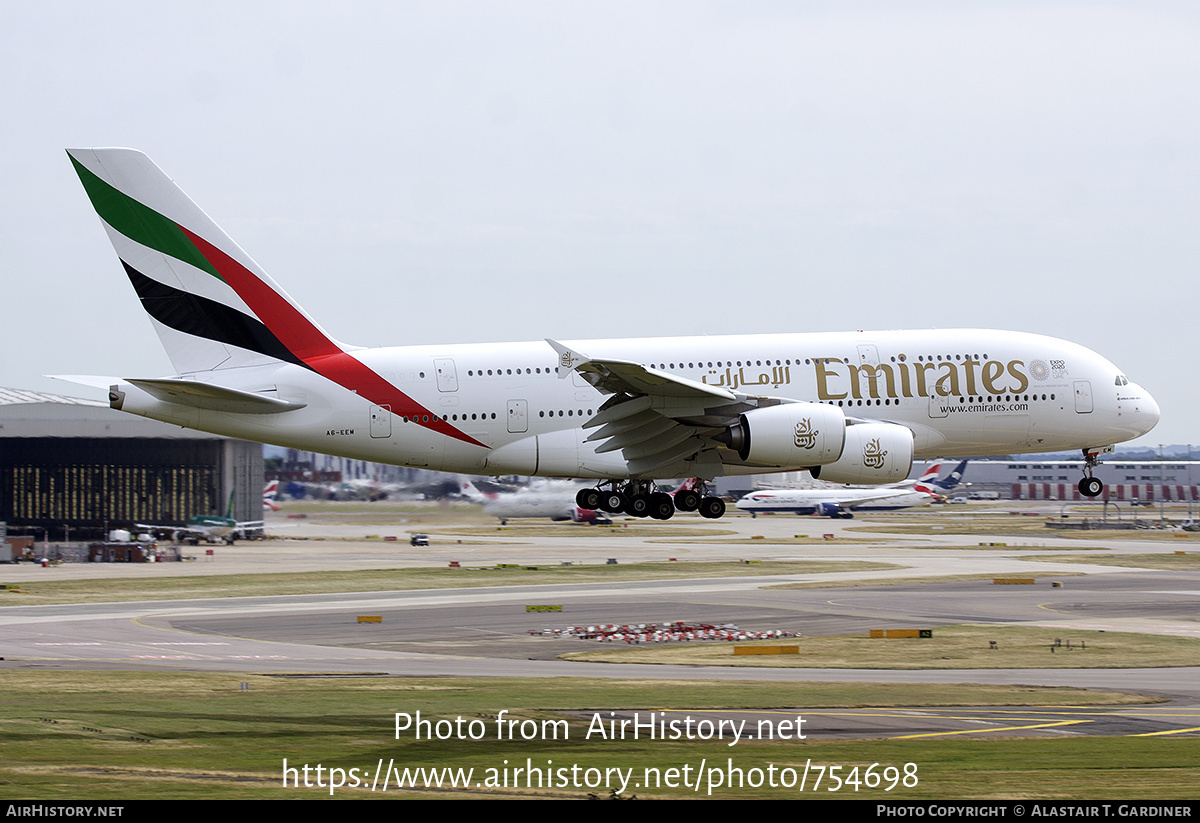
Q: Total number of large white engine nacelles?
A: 2